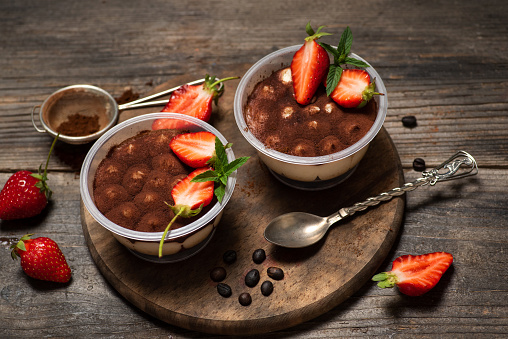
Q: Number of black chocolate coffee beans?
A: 10